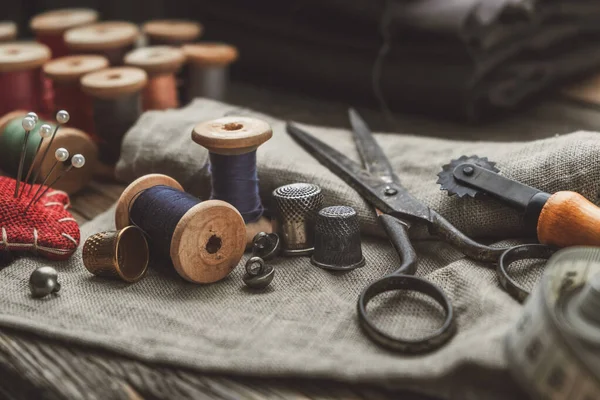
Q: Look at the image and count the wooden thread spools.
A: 12